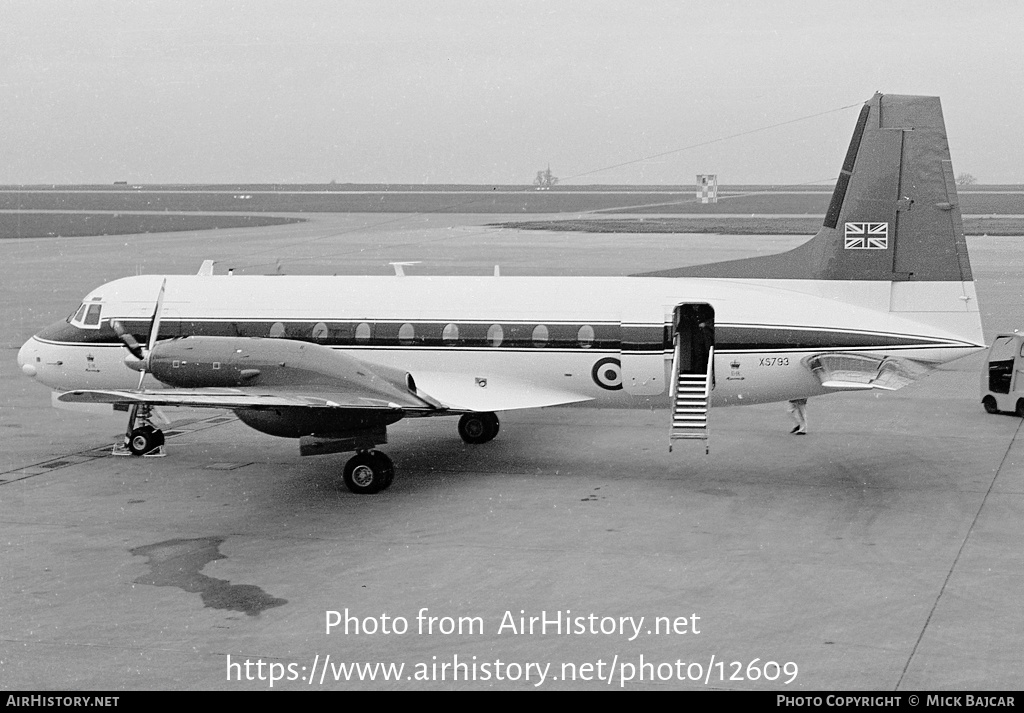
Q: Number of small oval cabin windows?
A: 8